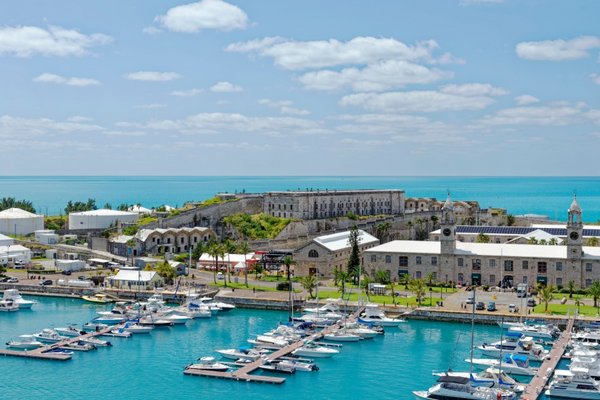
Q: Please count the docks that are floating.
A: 3